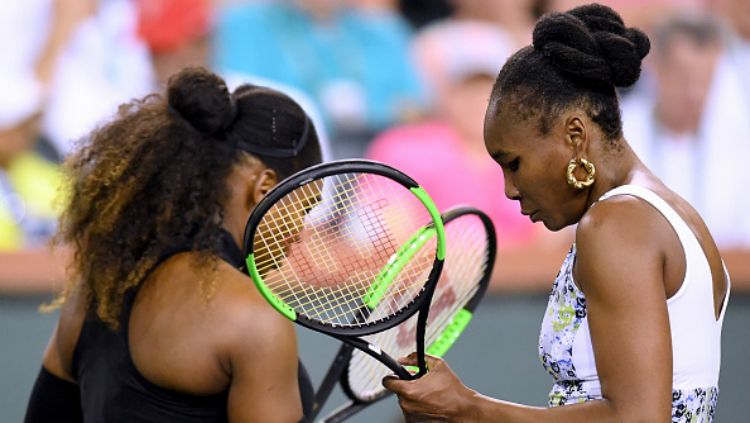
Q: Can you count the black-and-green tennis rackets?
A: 2